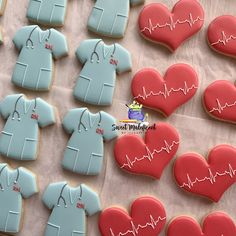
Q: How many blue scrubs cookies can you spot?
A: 8